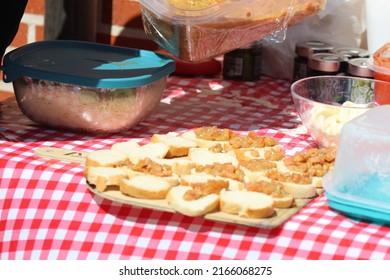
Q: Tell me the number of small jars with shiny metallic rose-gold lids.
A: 4